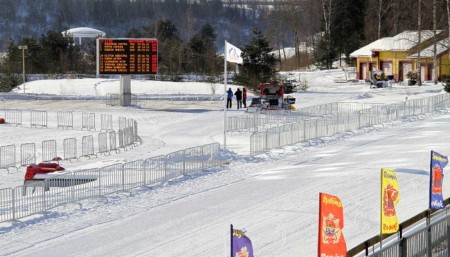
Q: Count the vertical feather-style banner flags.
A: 4